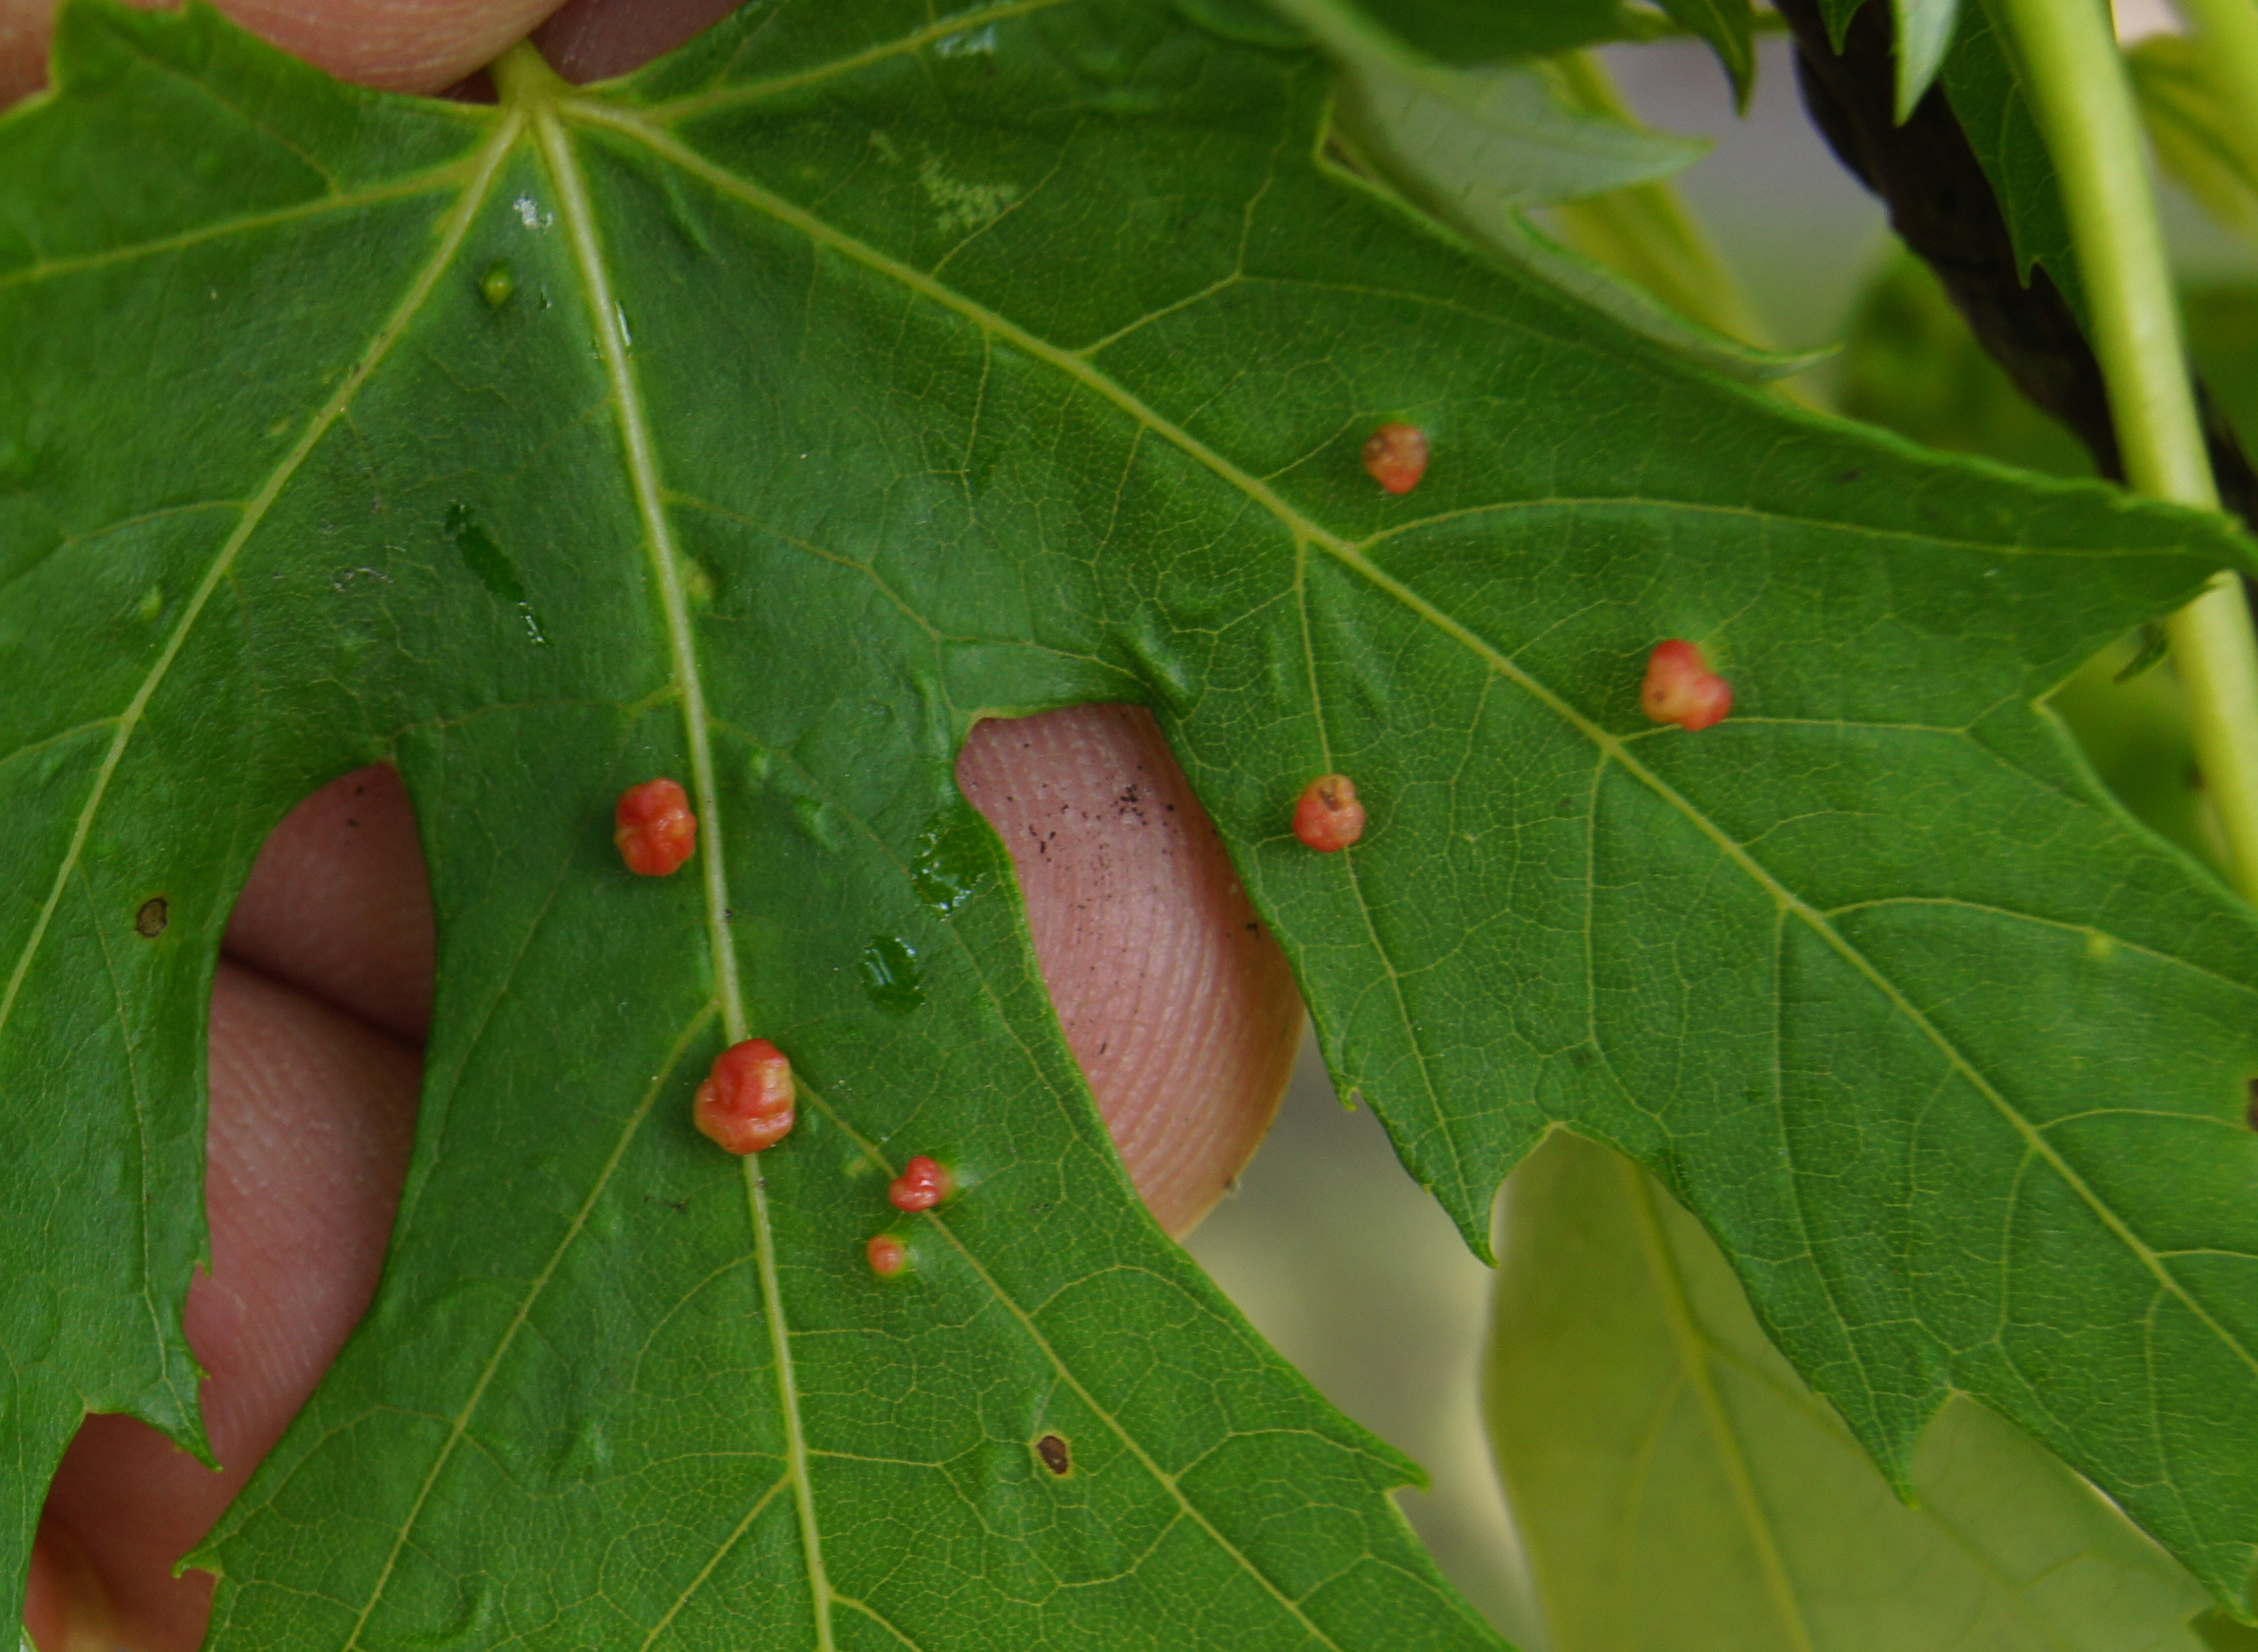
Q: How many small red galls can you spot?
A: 7